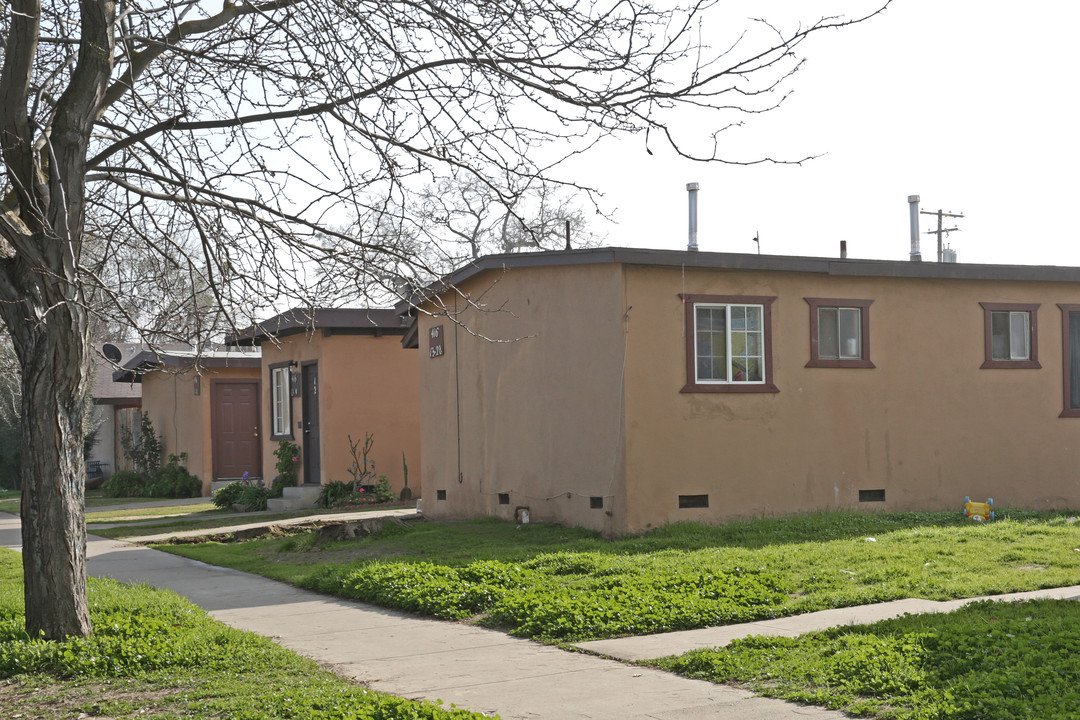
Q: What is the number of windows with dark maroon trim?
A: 4